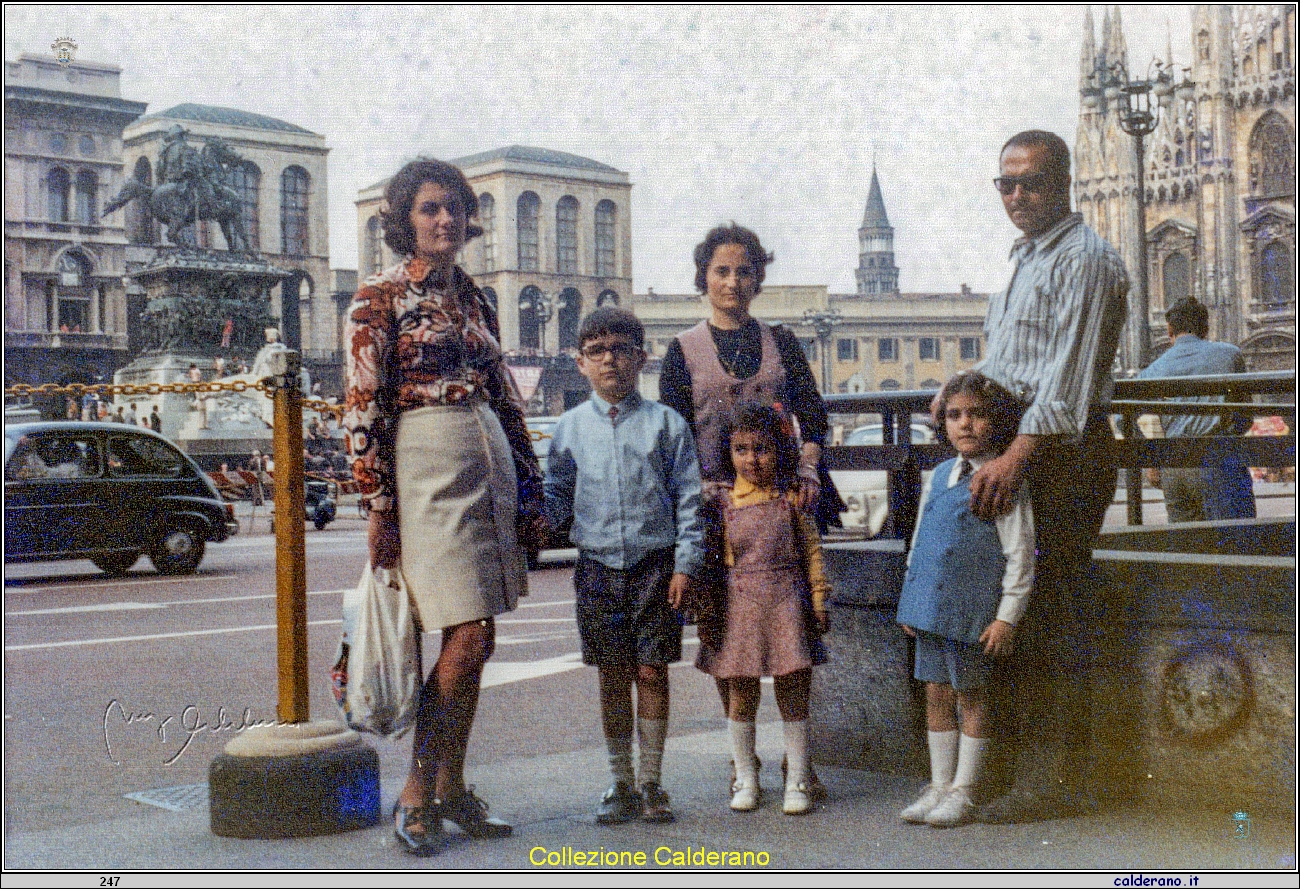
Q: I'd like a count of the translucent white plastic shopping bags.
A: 1